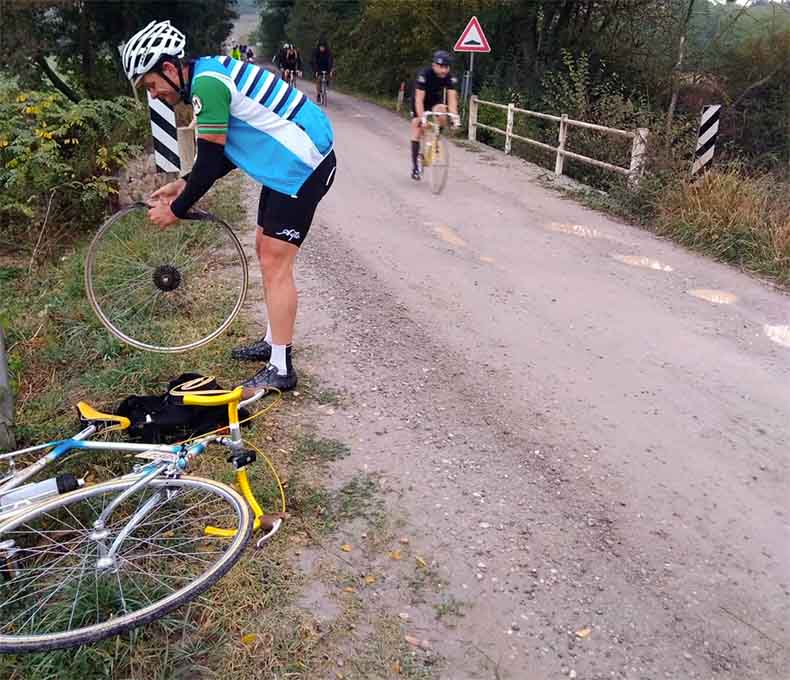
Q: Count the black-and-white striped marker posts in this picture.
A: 2